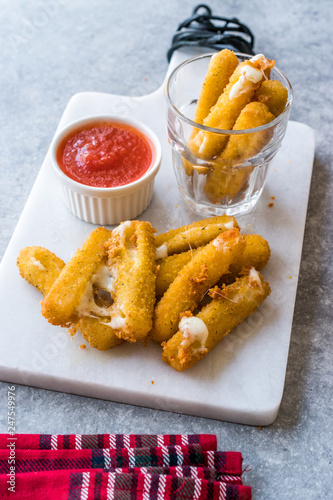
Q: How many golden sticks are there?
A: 11